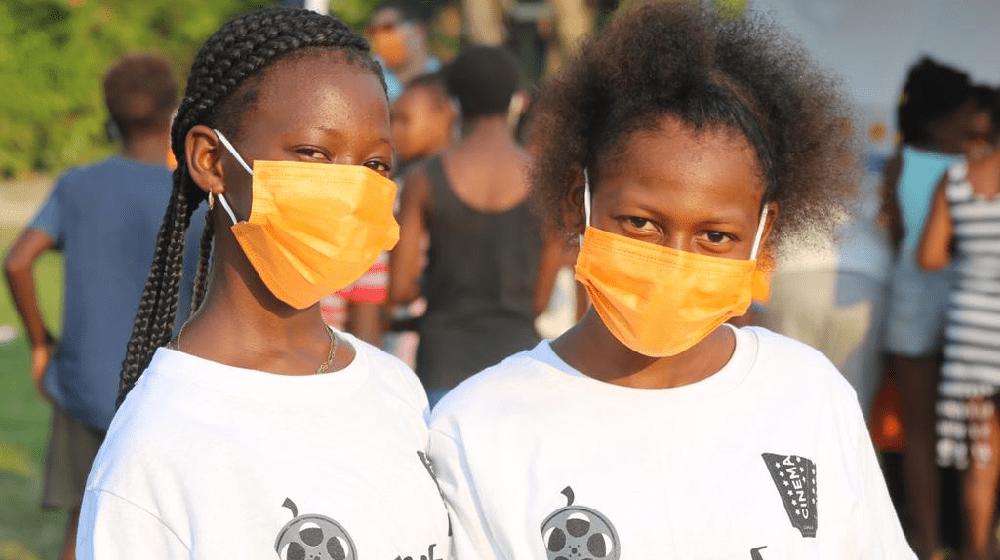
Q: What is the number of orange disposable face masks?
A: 2